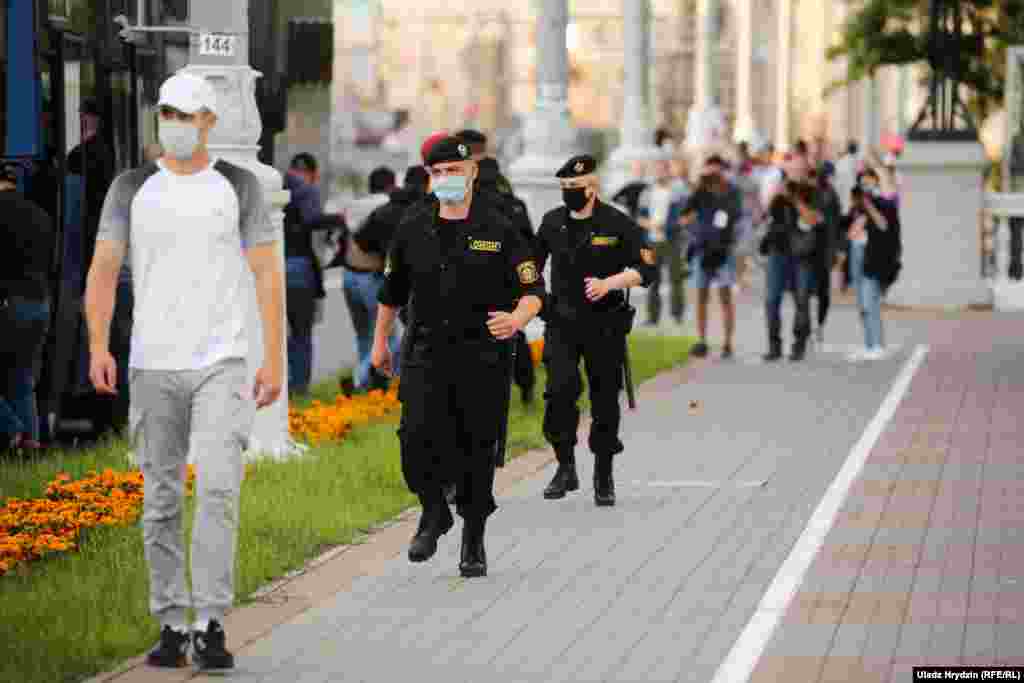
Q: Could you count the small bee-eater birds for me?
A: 0